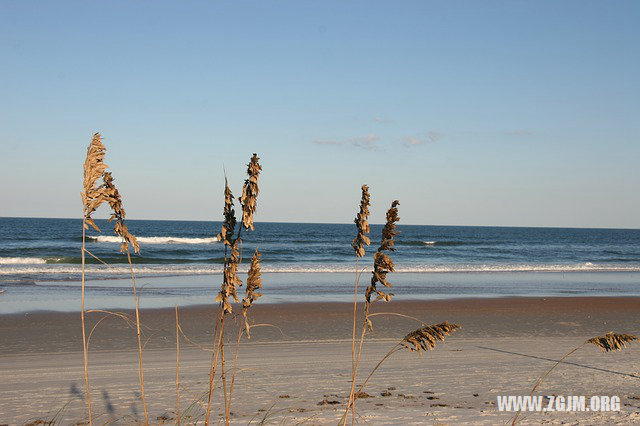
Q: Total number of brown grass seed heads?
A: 10